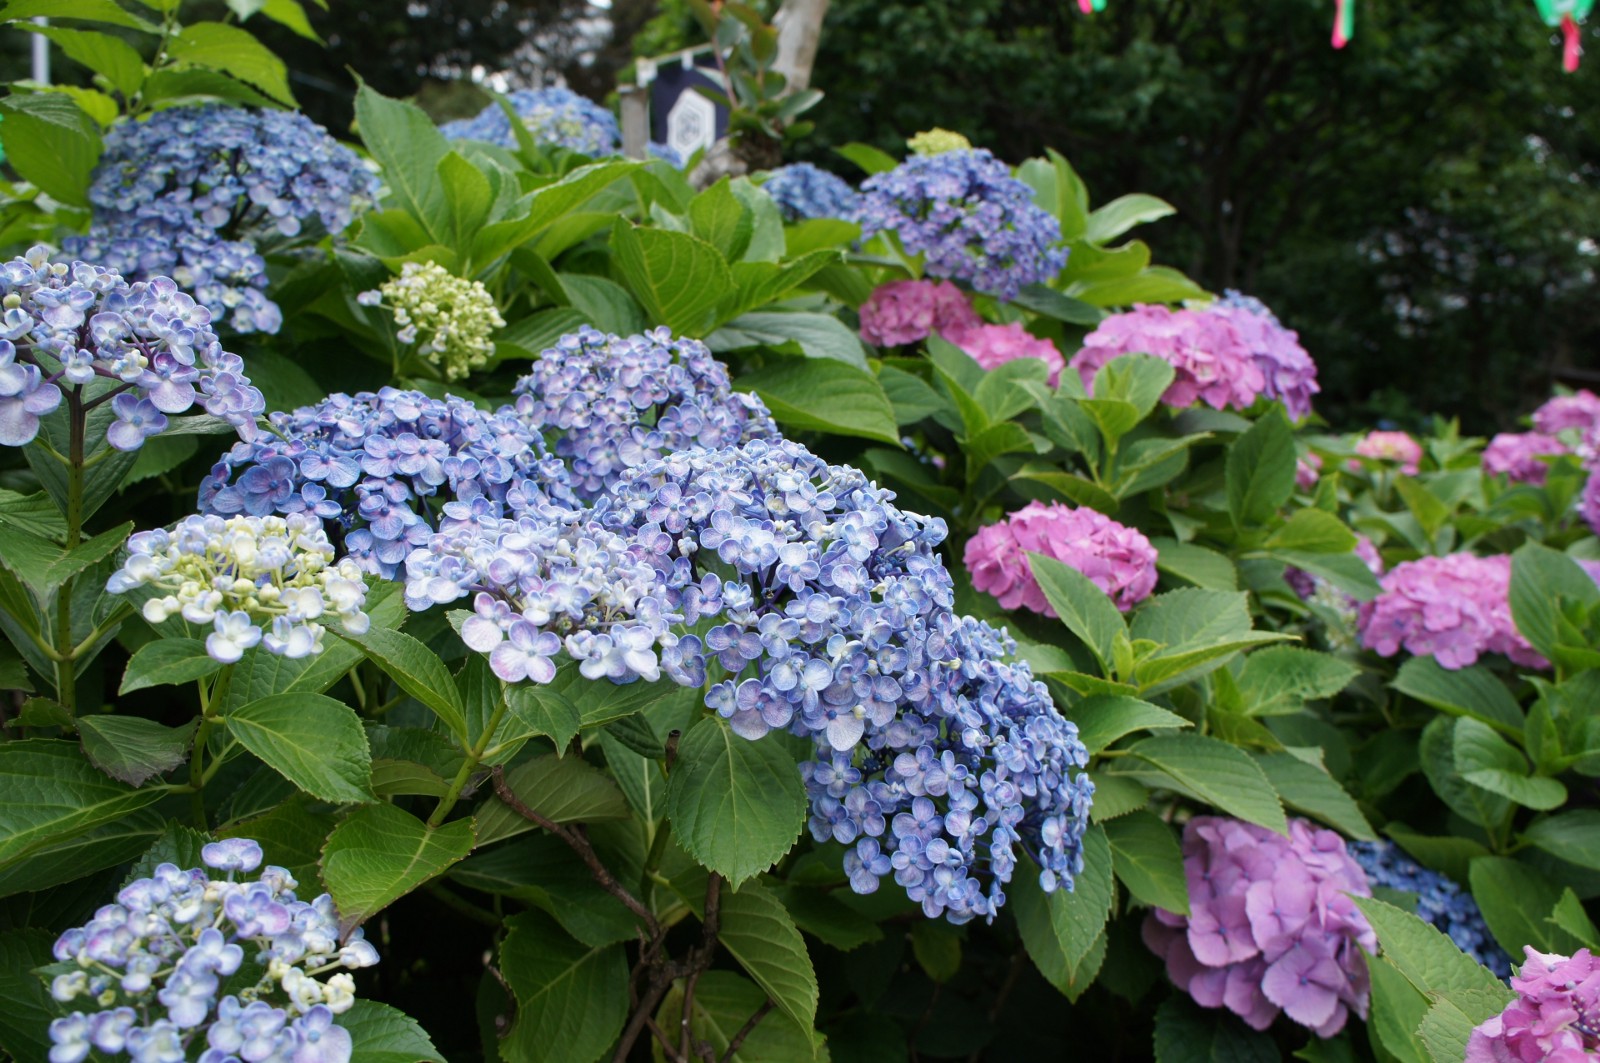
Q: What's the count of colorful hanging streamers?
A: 3